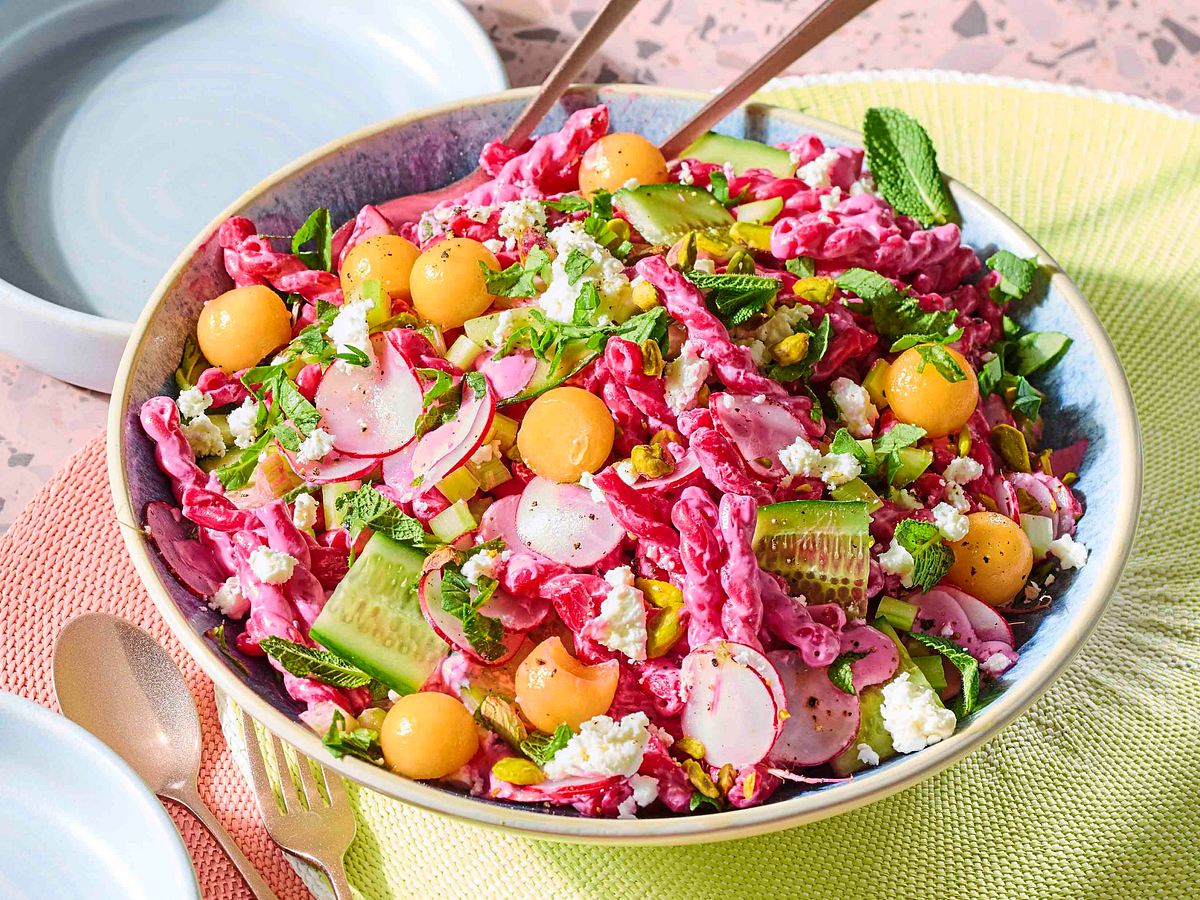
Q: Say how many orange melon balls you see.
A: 9